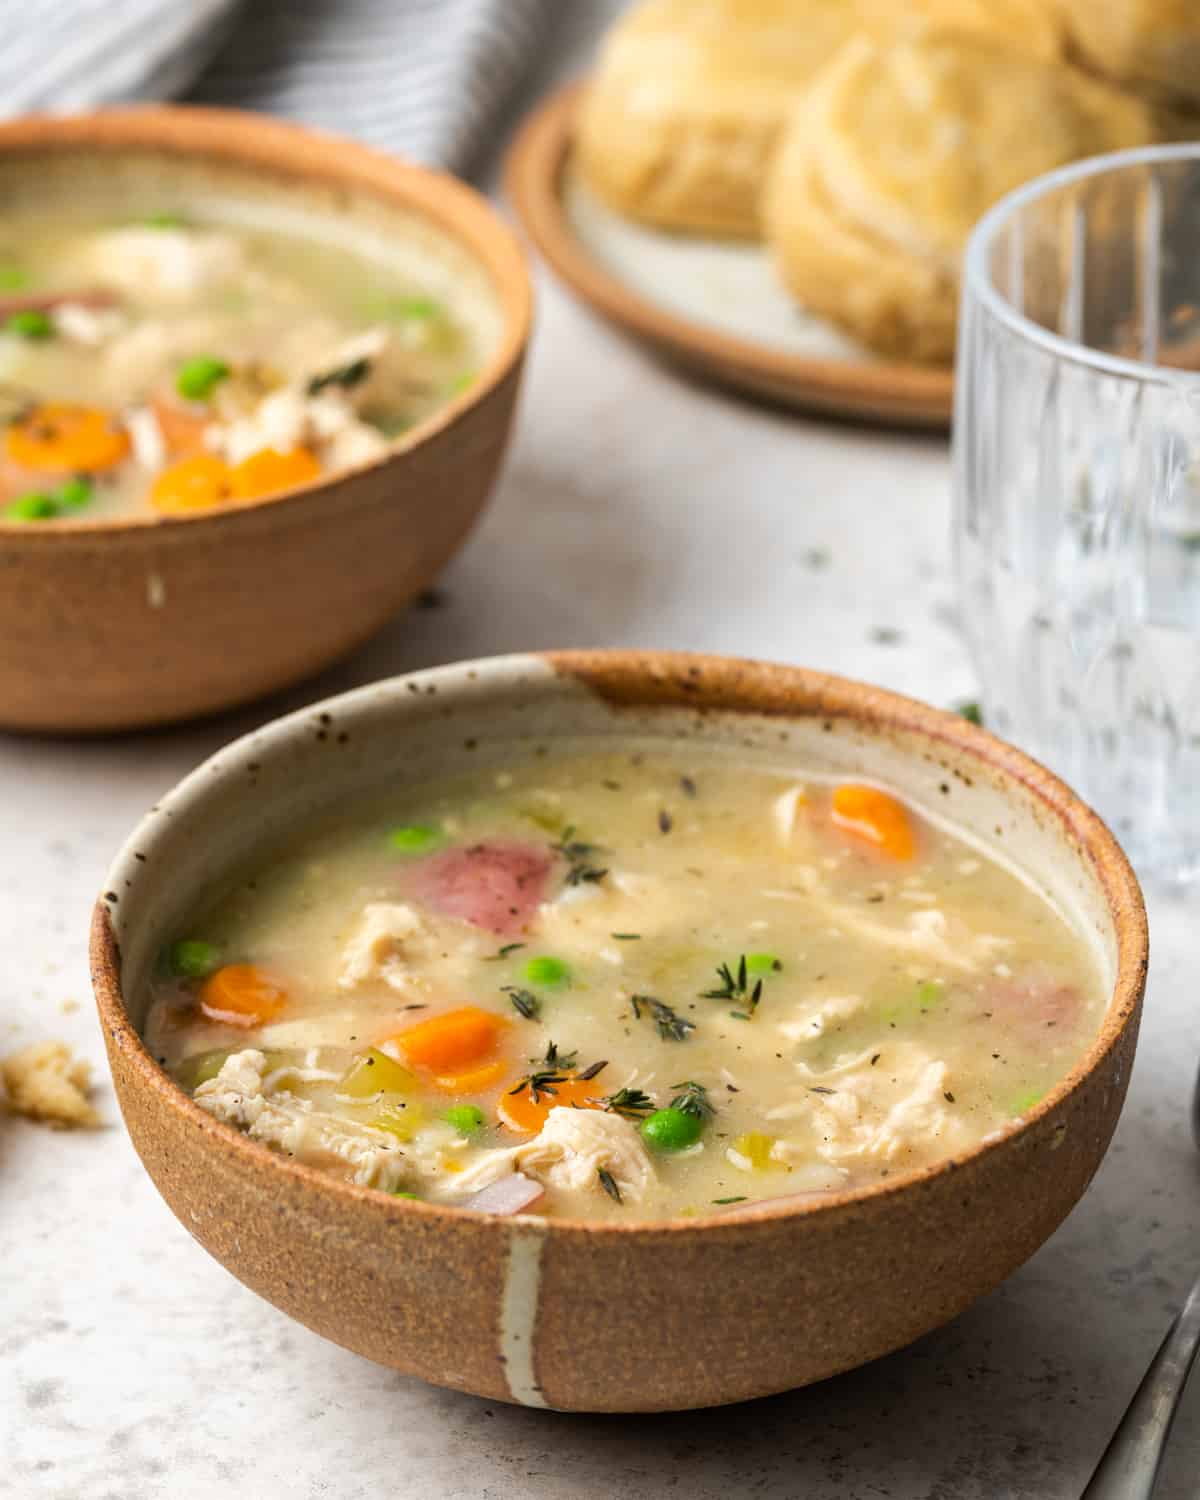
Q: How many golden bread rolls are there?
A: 3